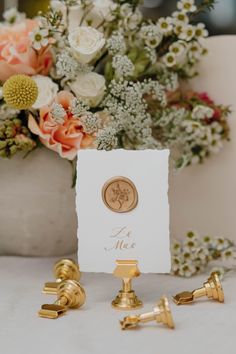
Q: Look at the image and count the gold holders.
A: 5